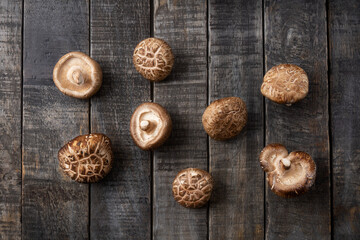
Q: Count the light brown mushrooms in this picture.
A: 8